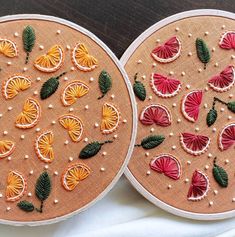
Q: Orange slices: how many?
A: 12